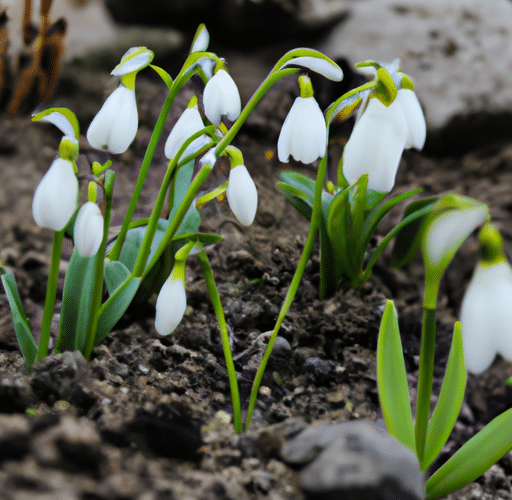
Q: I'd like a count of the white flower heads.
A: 11